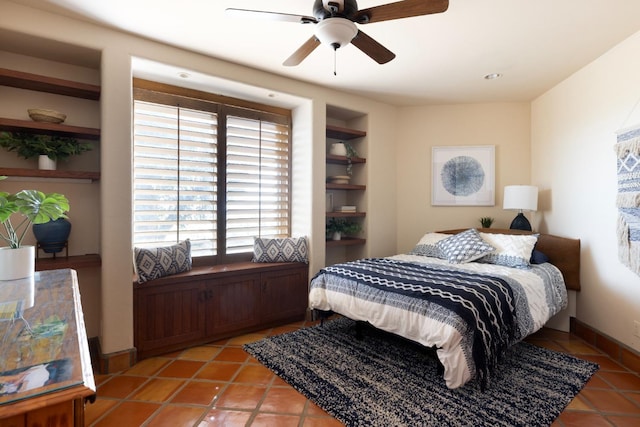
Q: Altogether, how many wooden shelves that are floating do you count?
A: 9